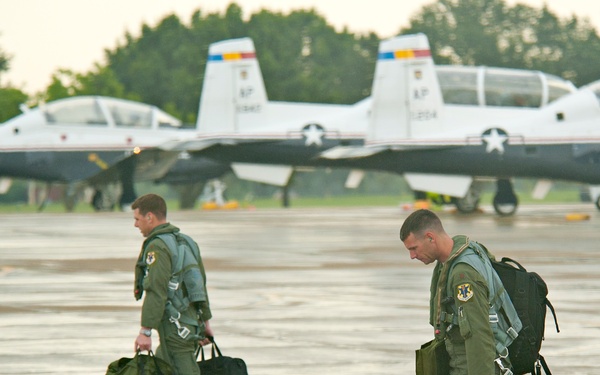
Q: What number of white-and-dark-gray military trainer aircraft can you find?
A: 3